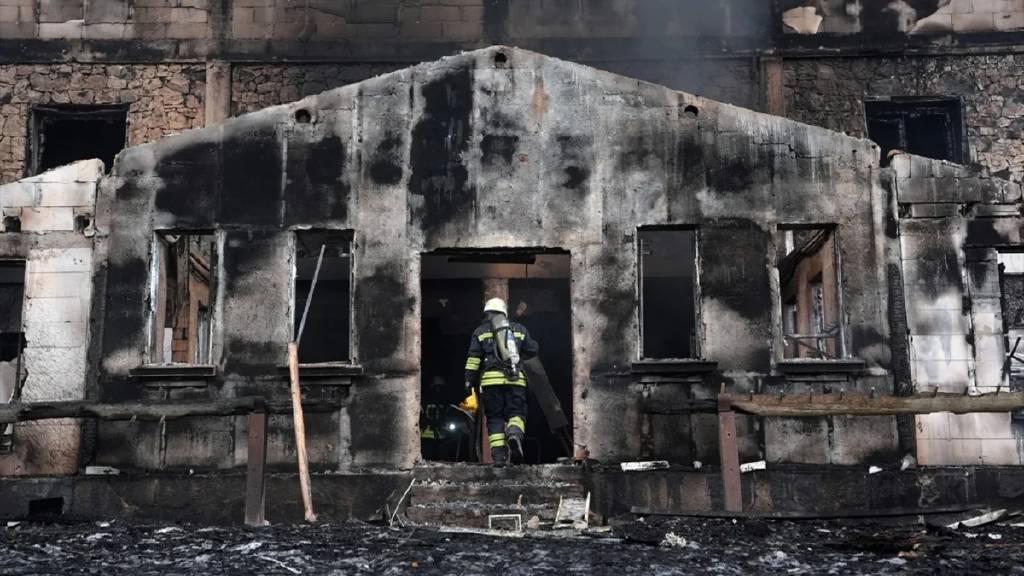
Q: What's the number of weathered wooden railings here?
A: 2